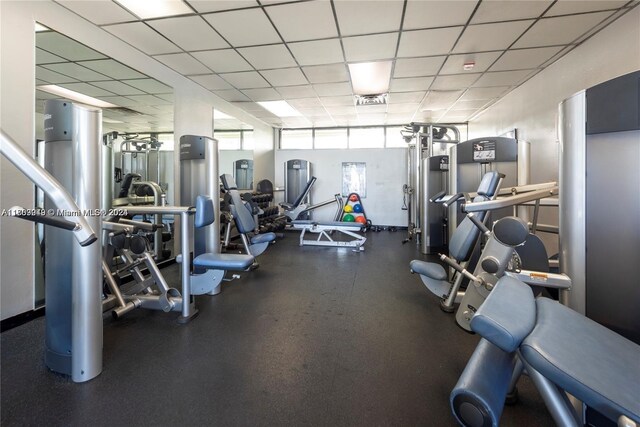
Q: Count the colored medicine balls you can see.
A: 5